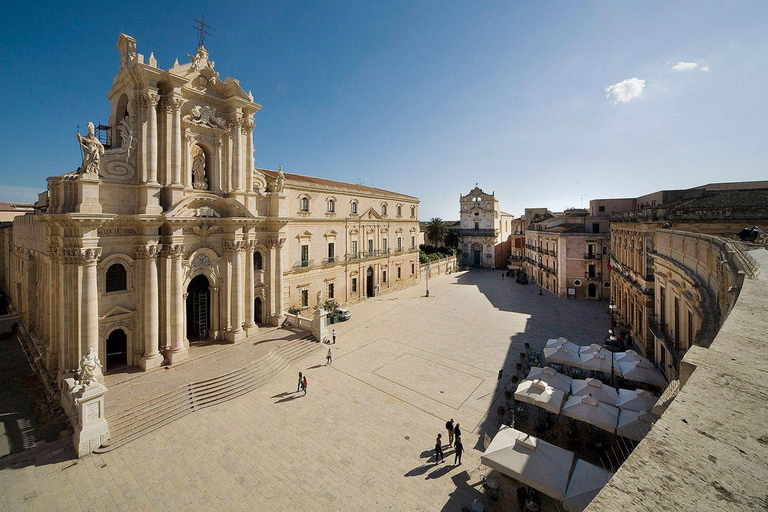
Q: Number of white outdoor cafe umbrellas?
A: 14